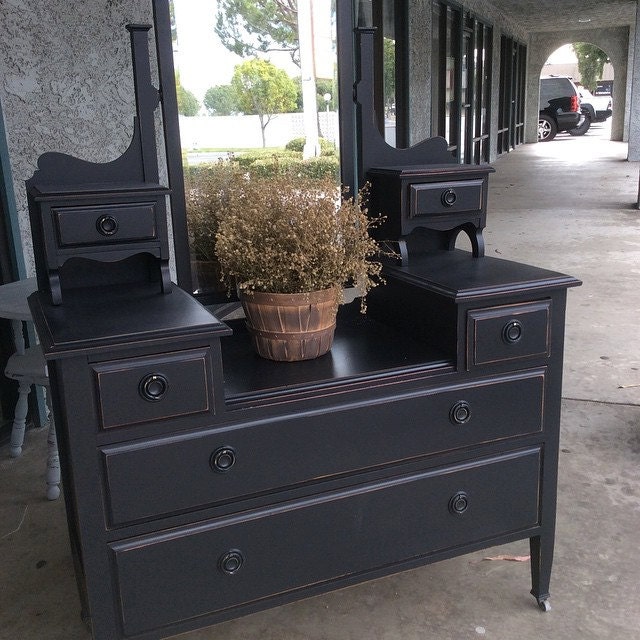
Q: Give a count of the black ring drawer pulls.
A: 8